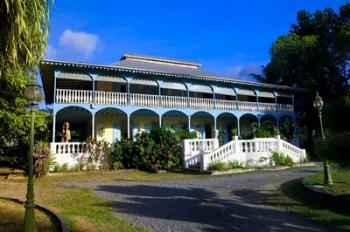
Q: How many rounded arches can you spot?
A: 9